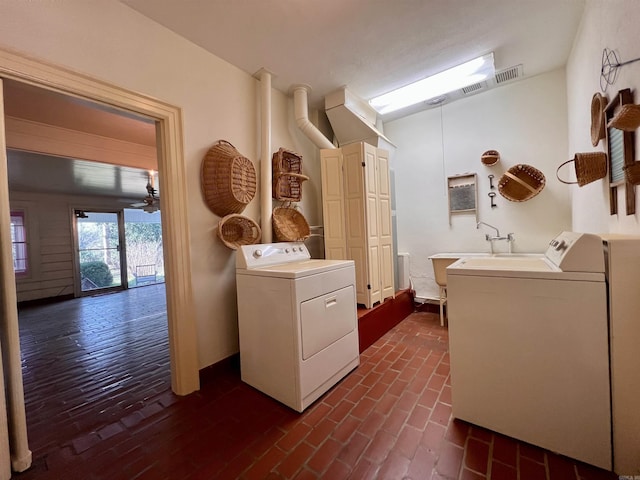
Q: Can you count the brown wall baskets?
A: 10